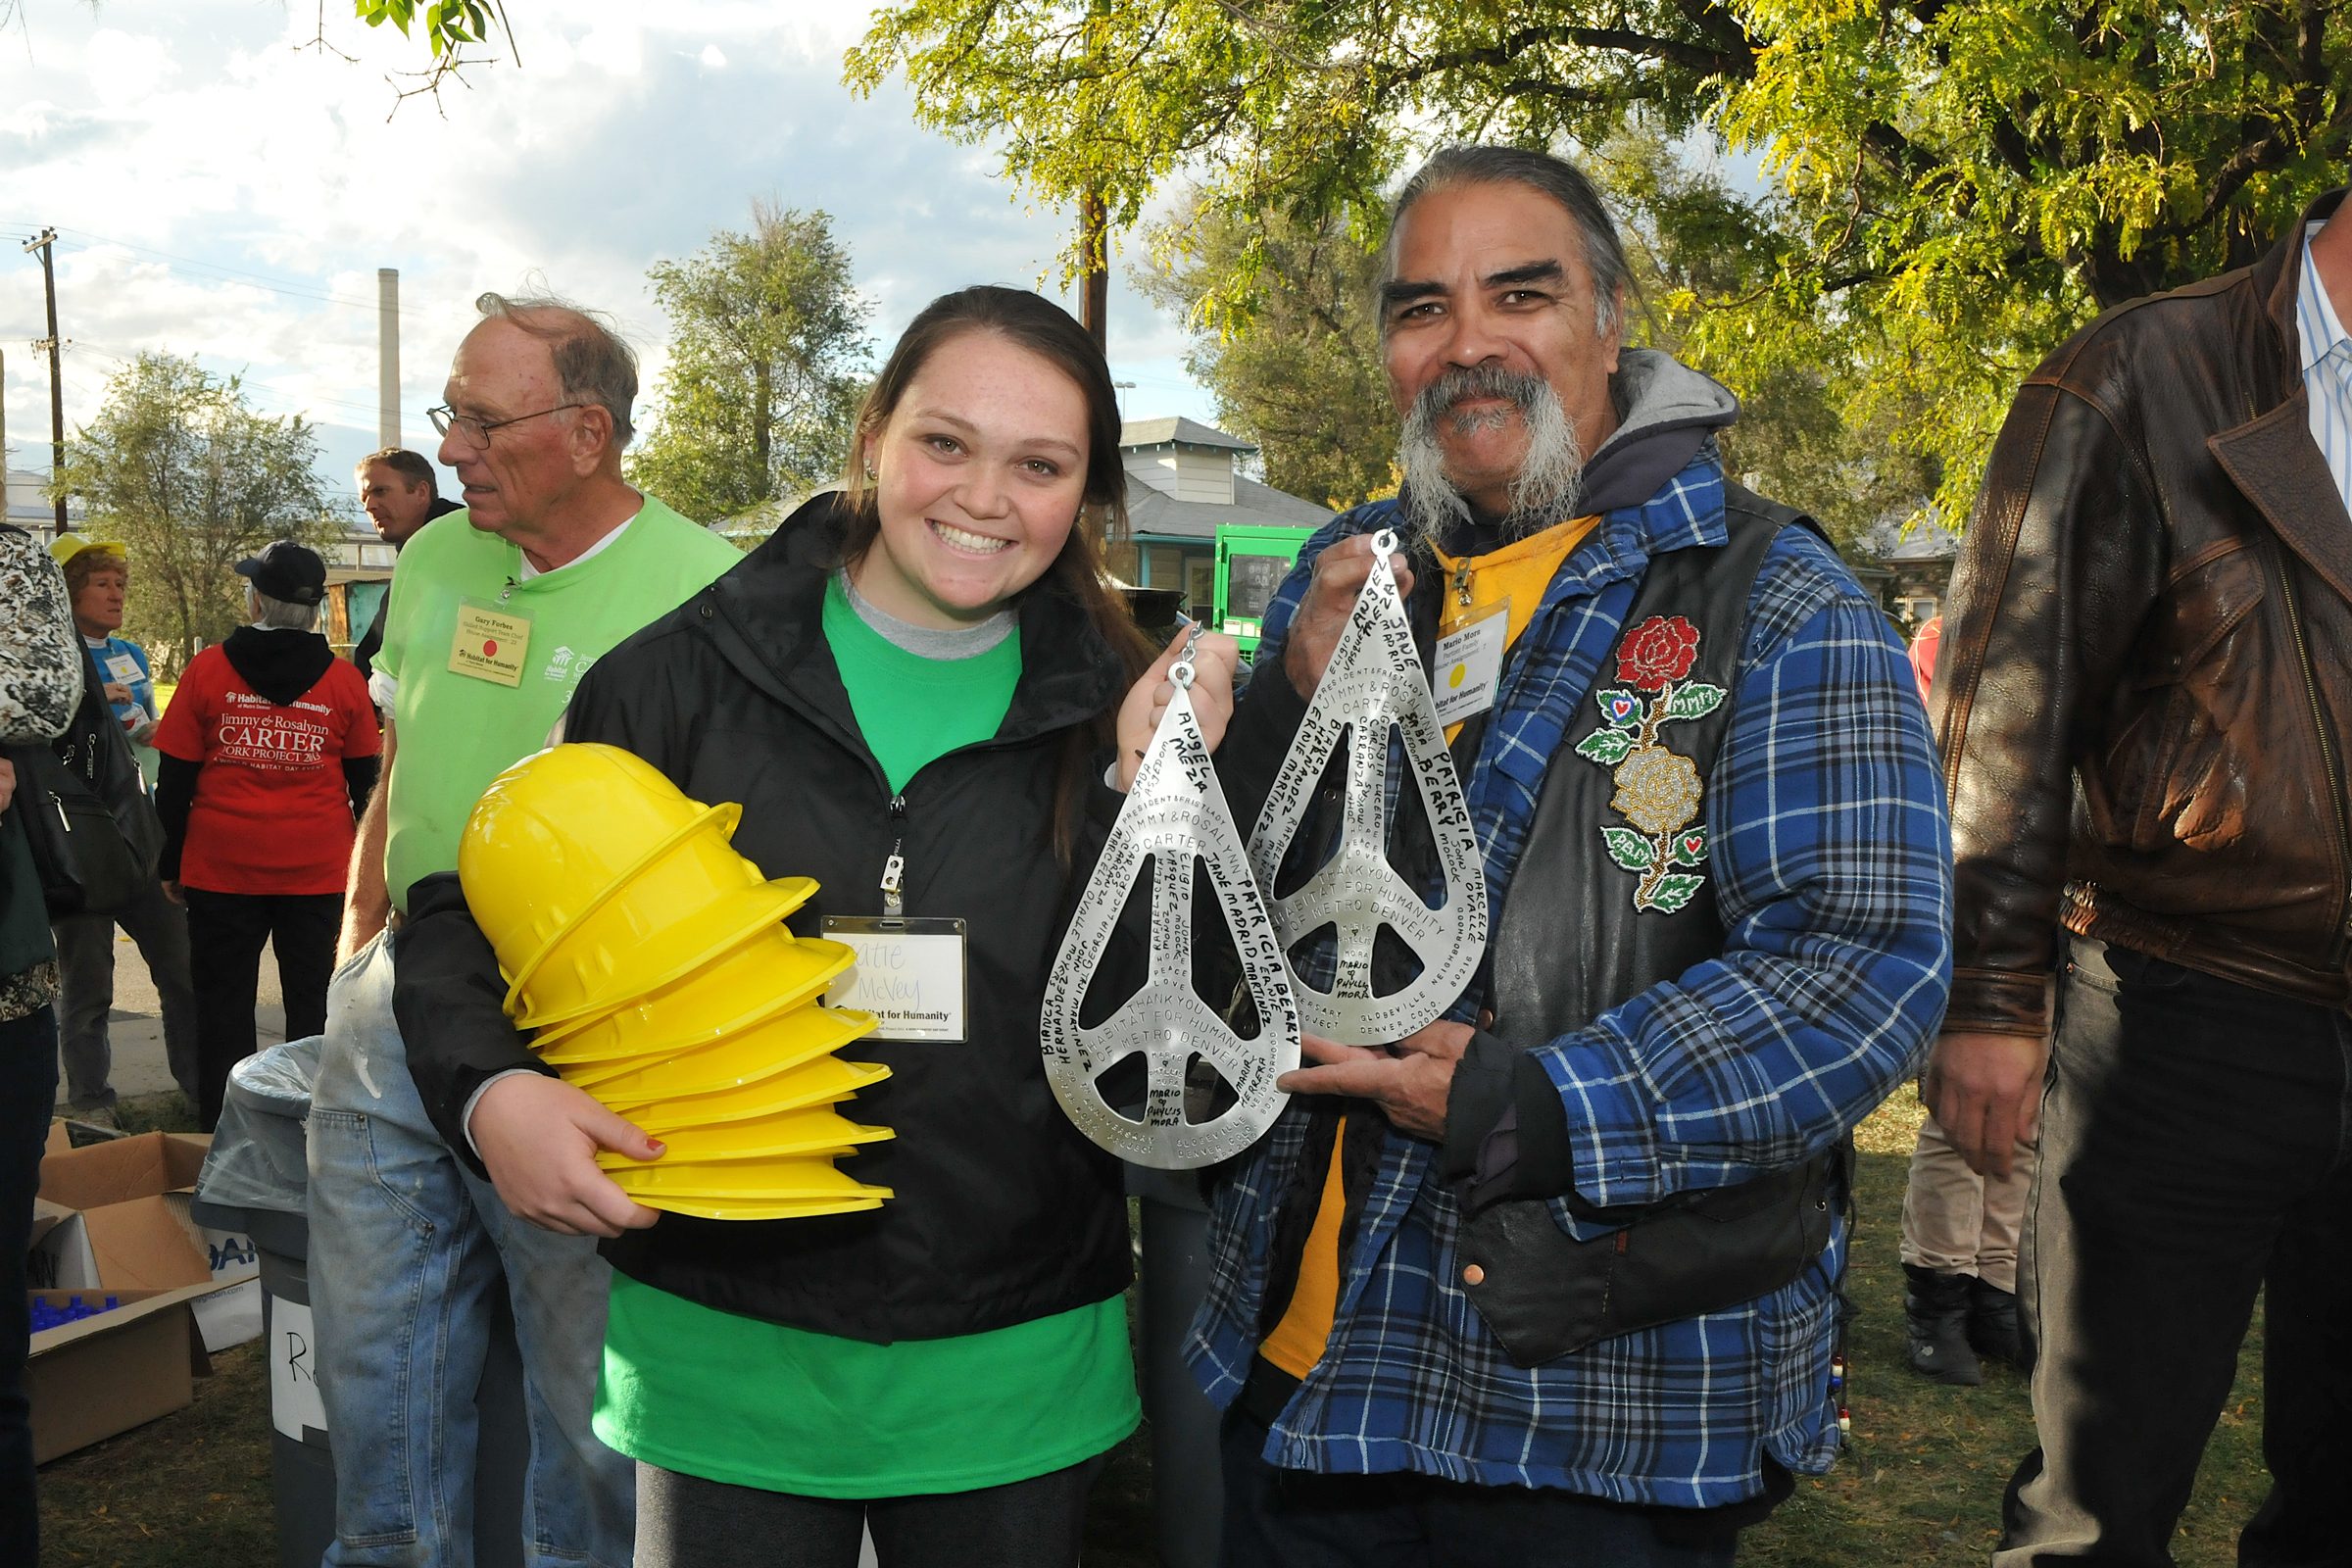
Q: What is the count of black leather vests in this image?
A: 1